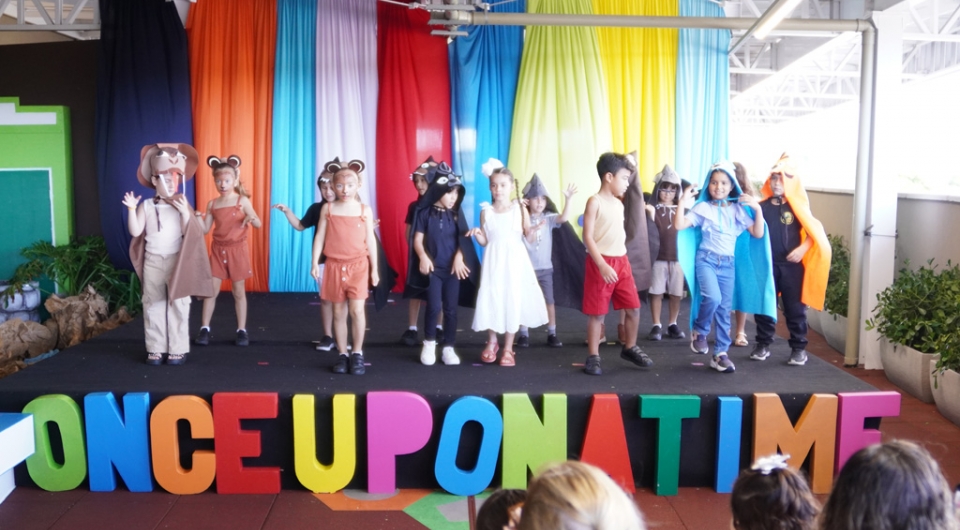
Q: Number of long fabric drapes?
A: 9